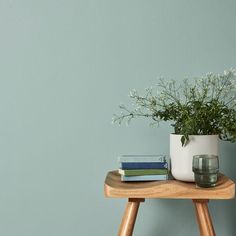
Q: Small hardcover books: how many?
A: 4